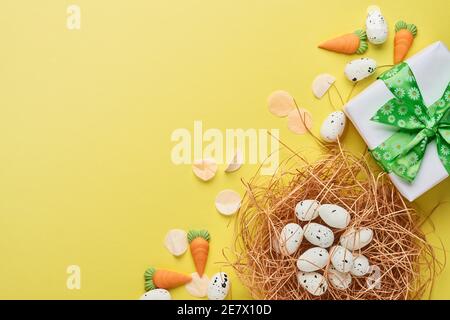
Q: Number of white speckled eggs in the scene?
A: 15